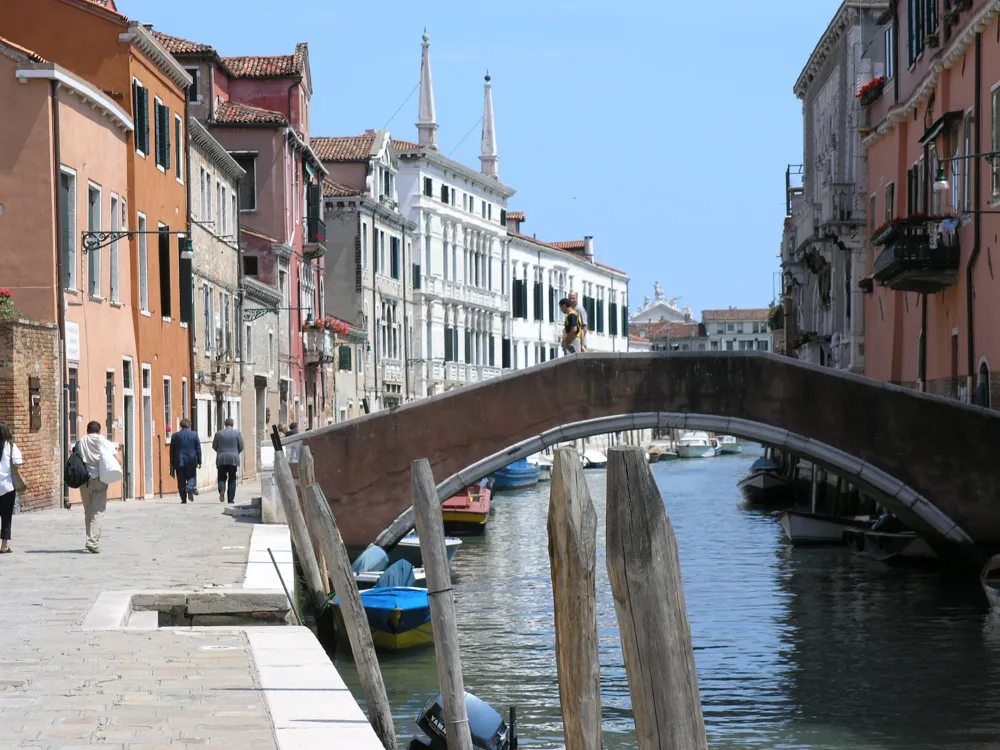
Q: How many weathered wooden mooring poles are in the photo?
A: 6